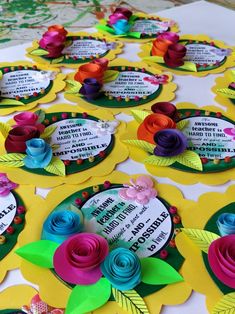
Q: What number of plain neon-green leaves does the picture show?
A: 5